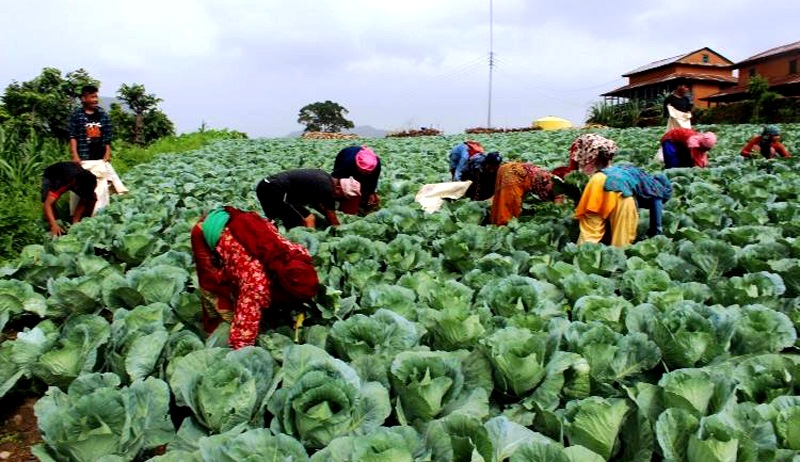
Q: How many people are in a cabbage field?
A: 13